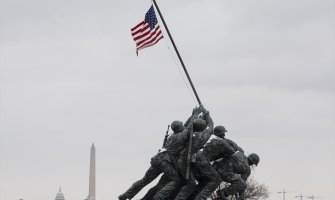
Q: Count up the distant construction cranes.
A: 3